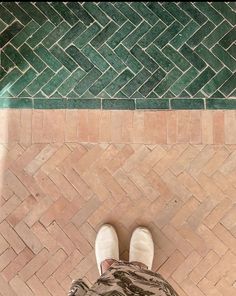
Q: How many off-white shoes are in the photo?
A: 2